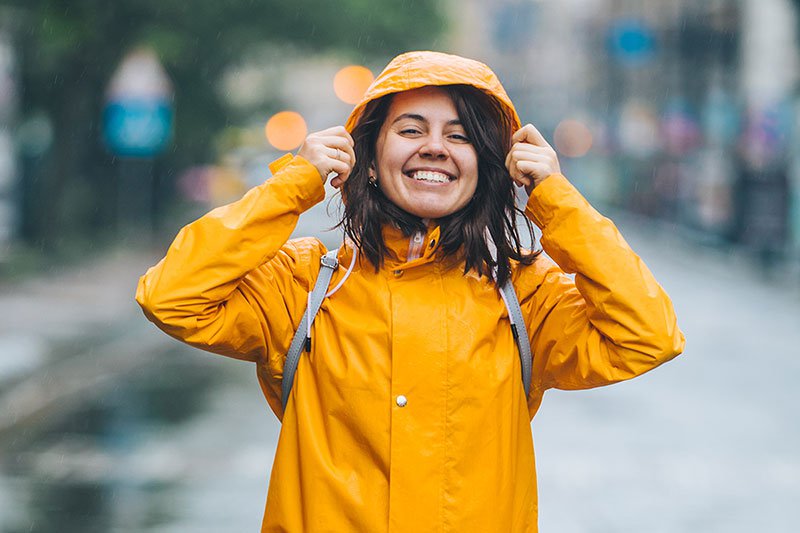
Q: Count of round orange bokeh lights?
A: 3